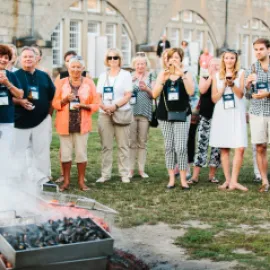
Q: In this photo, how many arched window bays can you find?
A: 3